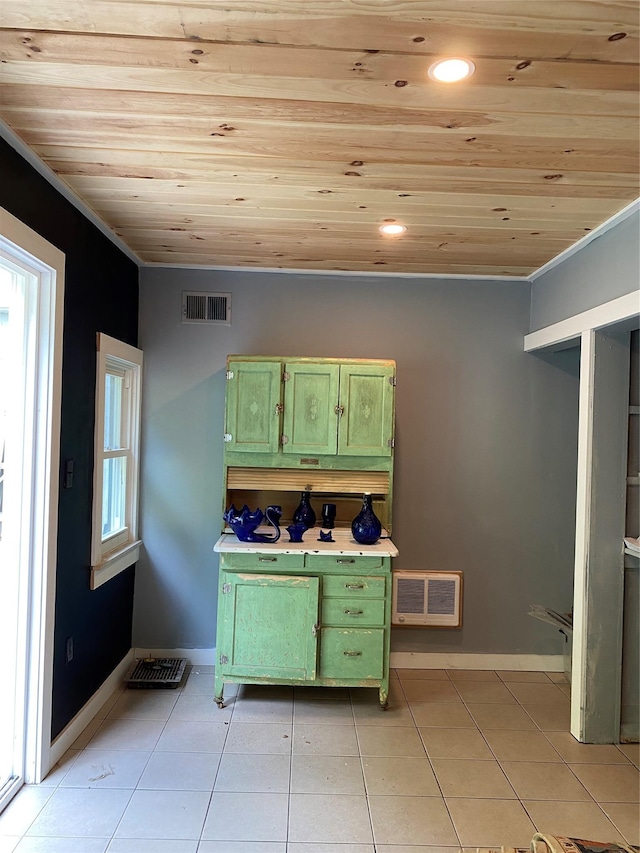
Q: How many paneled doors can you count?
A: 4